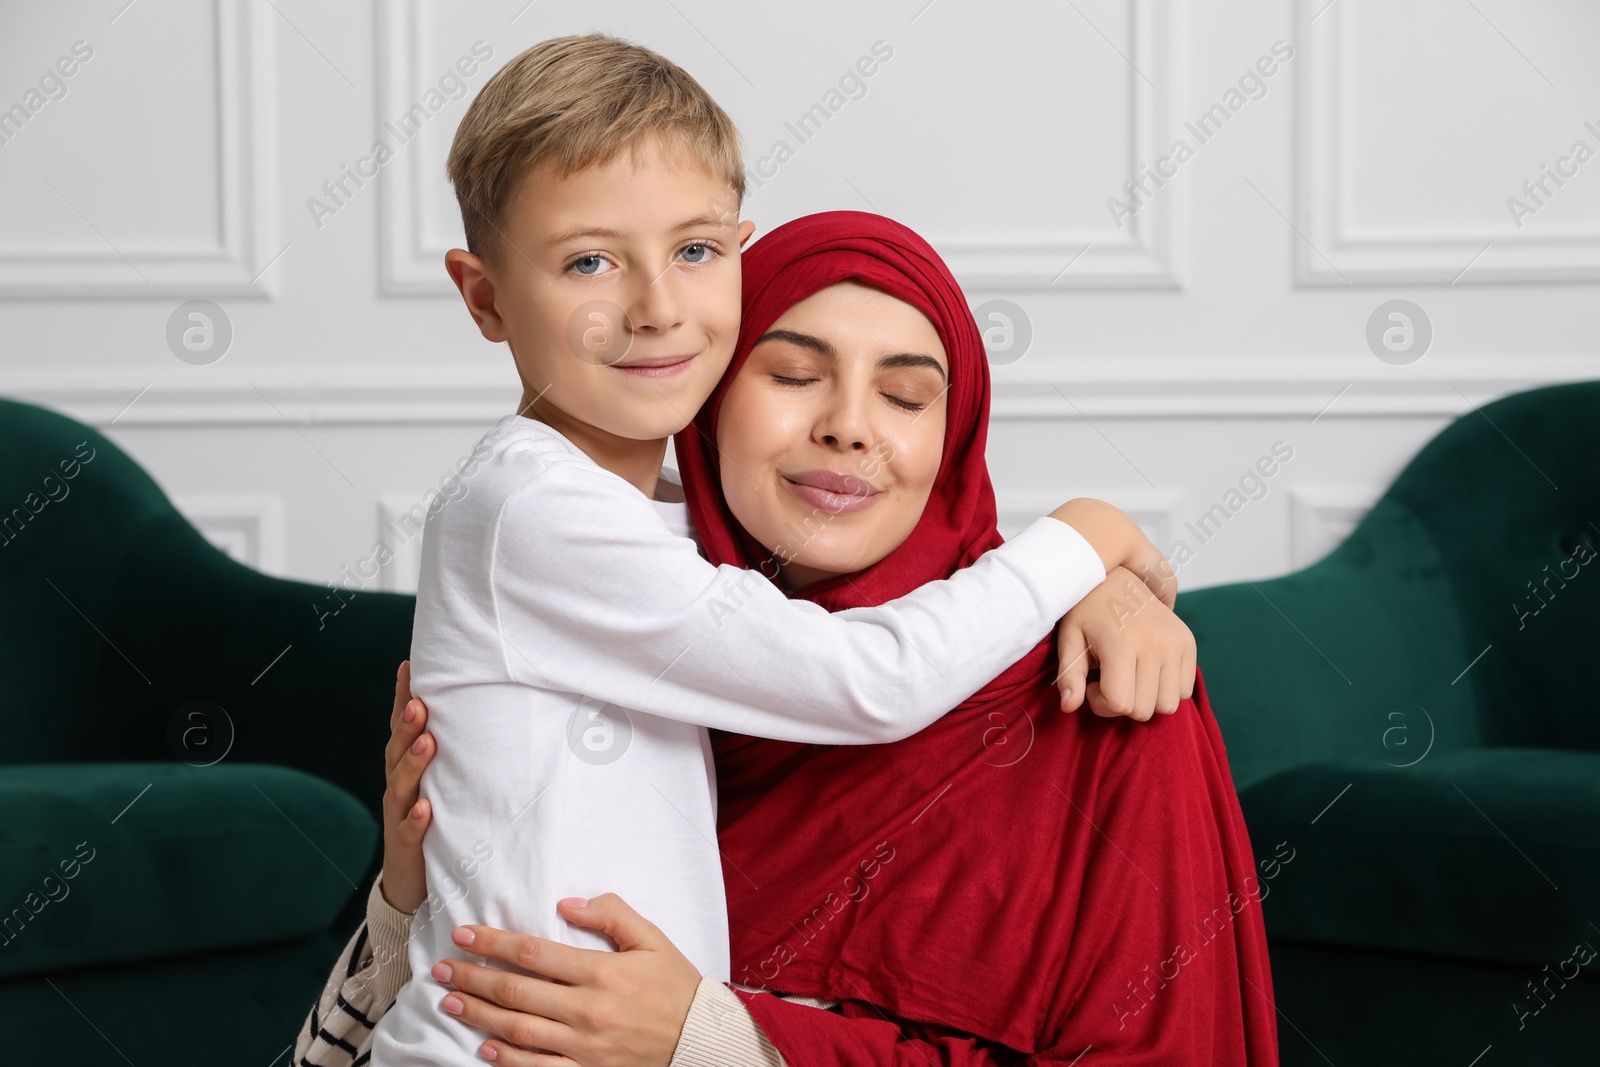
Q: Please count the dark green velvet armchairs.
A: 2